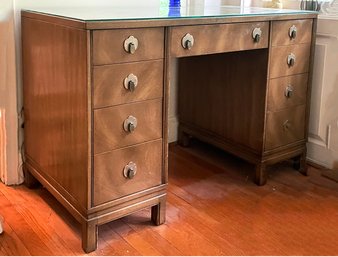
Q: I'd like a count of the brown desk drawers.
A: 9